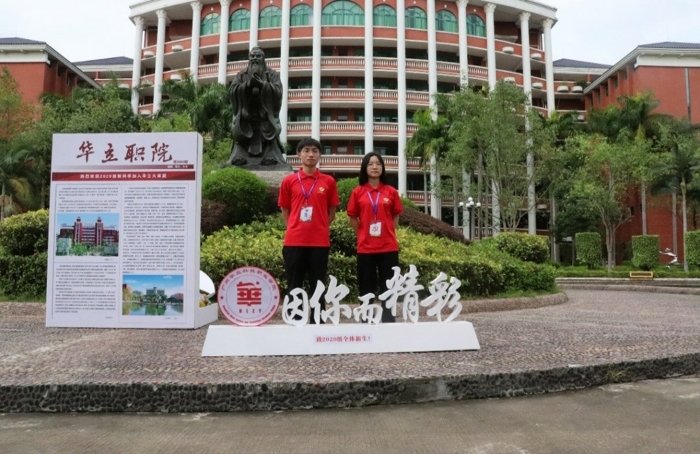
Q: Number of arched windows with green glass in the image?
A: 9